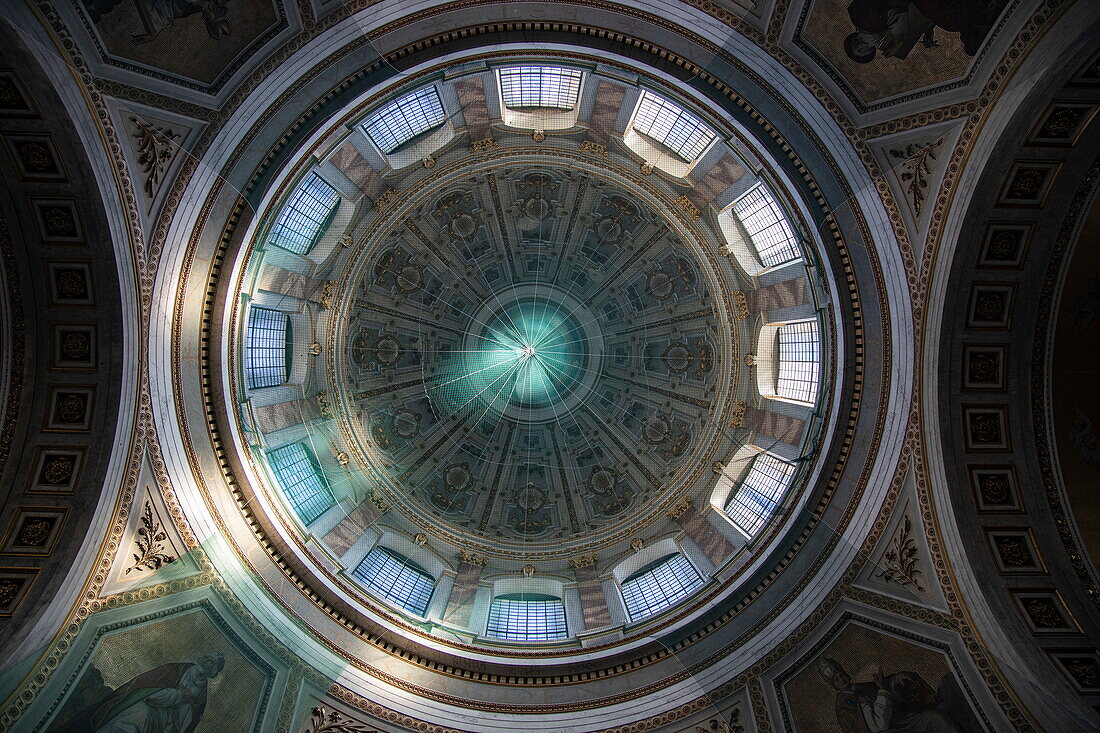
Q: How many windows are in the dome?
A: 12